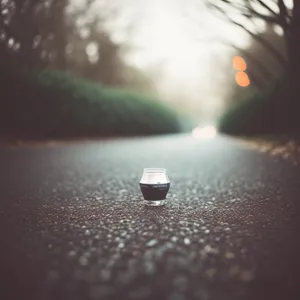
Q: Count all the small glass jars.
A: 1